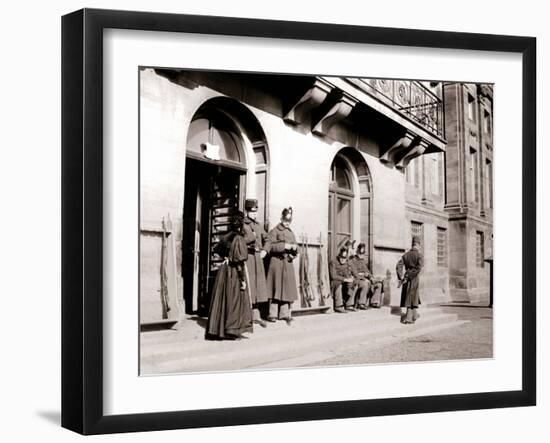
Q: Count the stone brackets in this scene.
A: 4